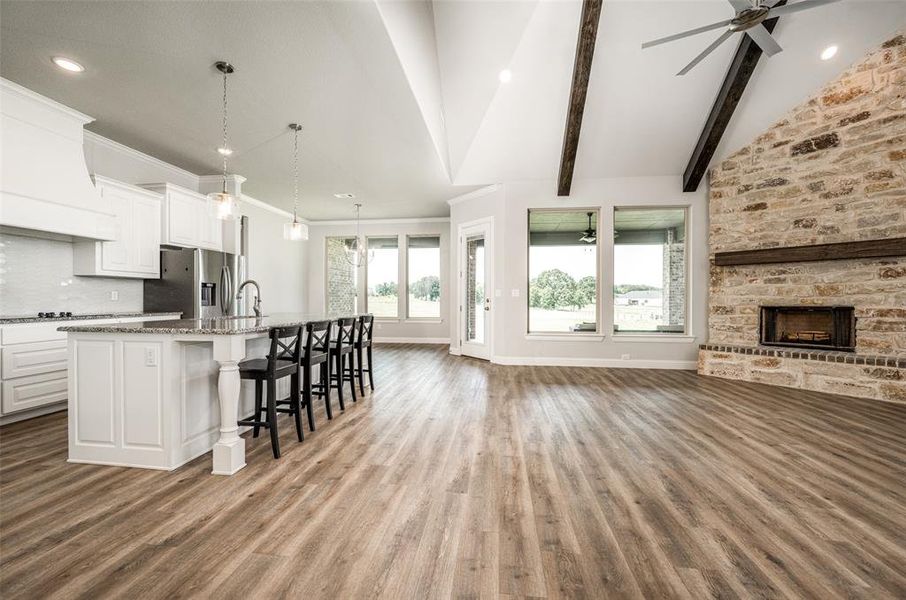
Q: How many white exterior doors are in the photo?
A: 1